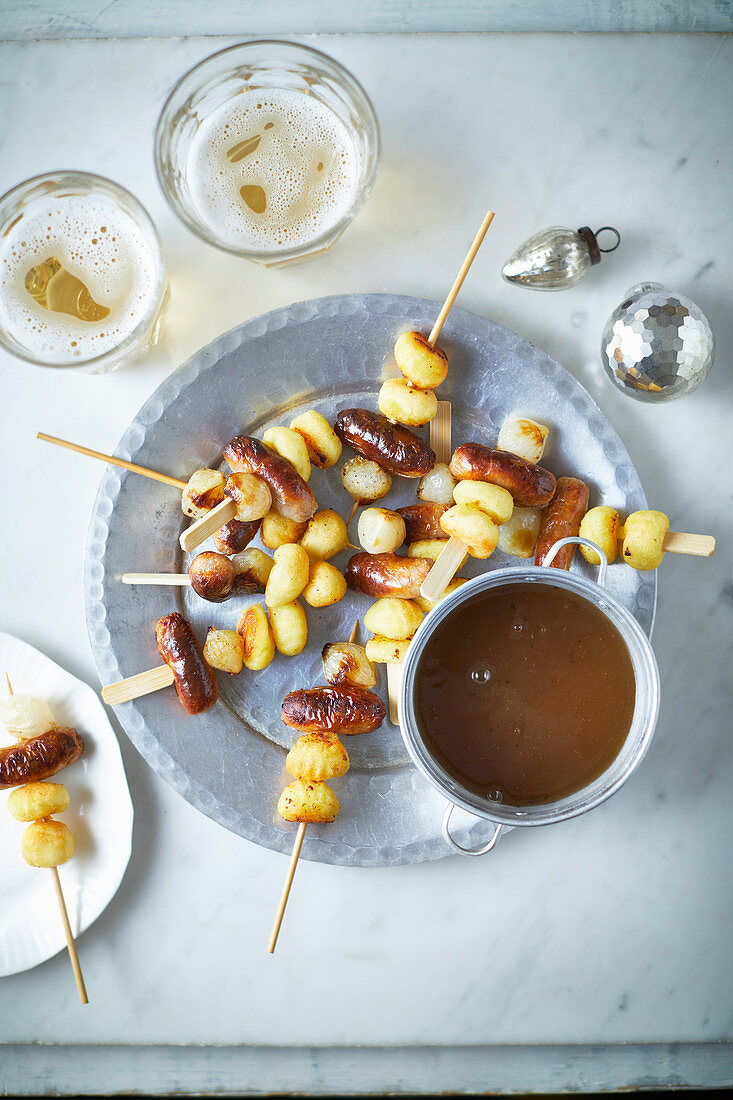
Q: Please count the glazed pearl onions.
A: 11